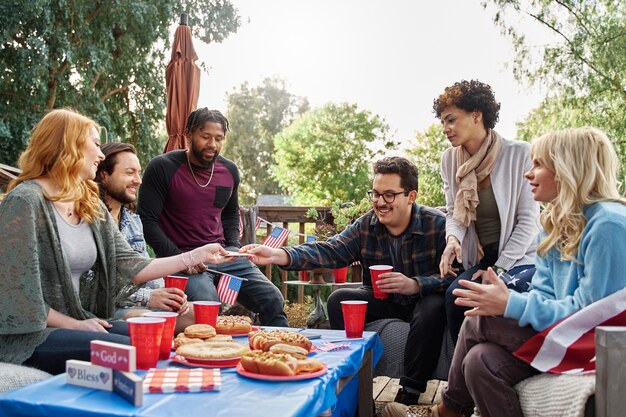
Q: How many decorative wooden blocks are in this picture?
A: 3